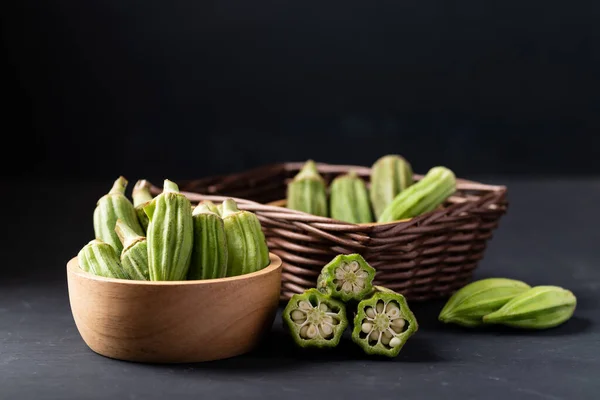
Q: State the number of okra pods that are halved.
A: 3